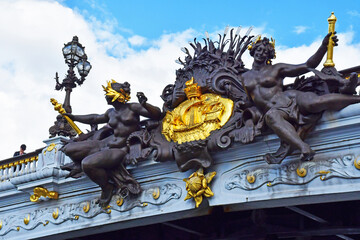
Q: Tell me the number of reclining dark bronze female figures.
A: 2